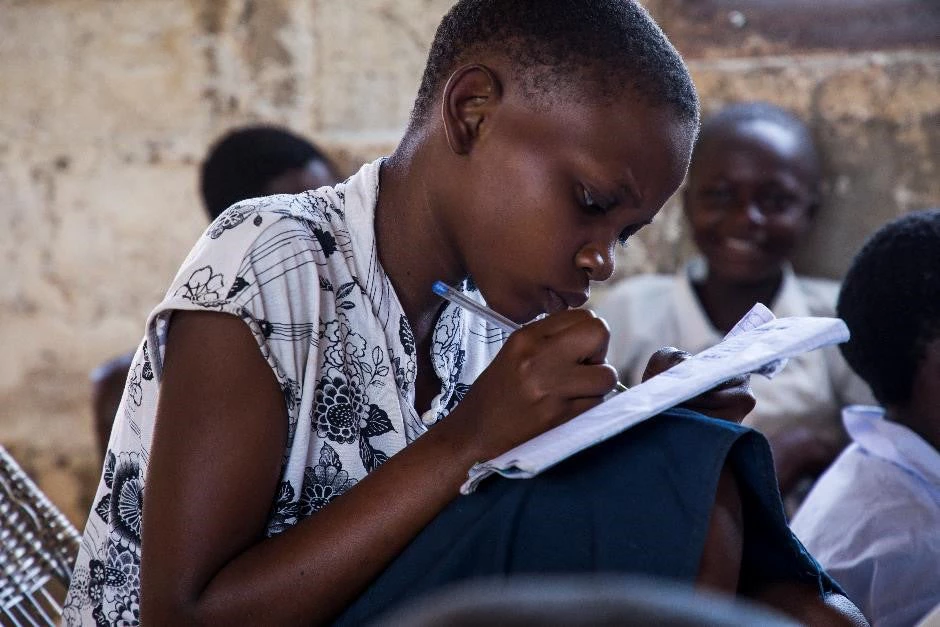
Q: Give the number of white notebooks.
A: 1